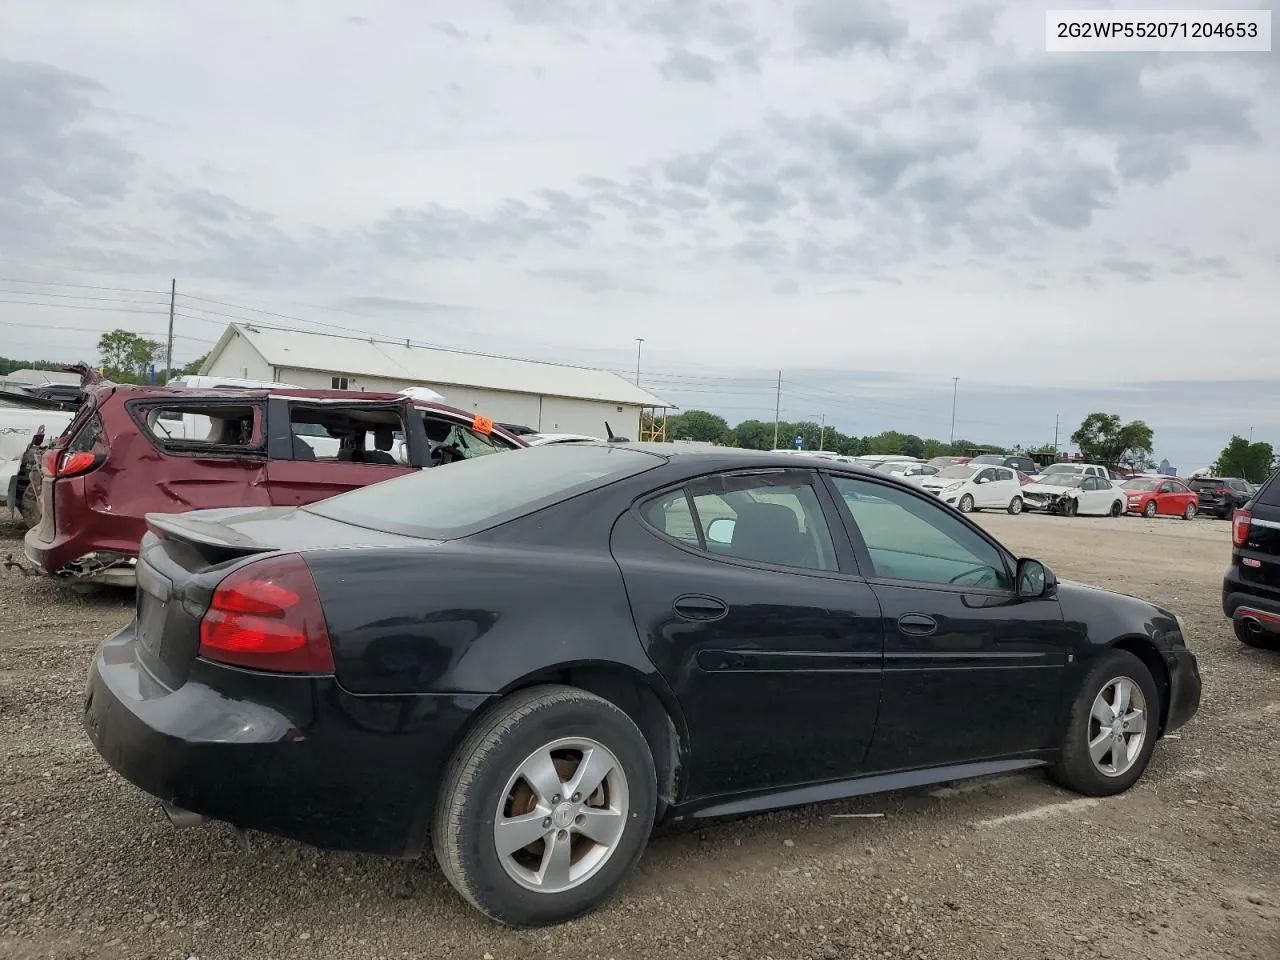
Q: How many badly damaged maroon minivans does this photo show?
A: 1